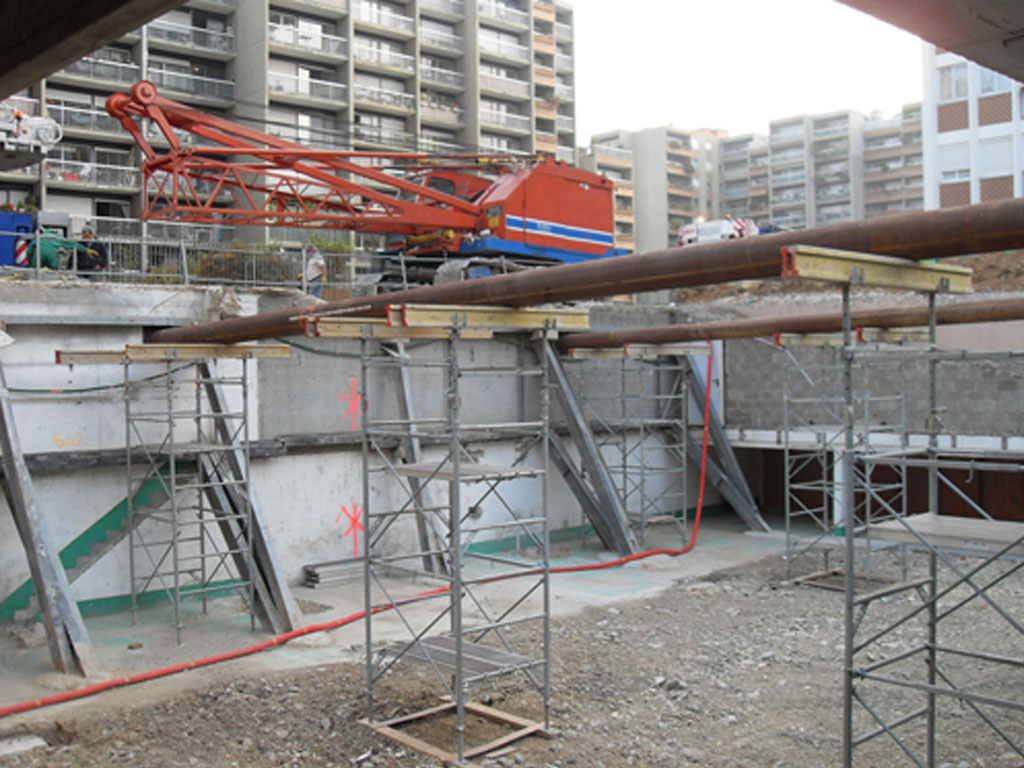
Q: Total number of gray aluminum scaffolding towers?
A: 5